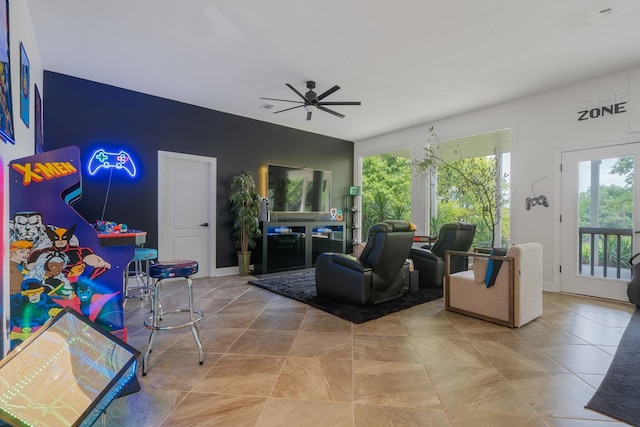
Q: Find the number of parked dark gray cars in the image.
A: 0